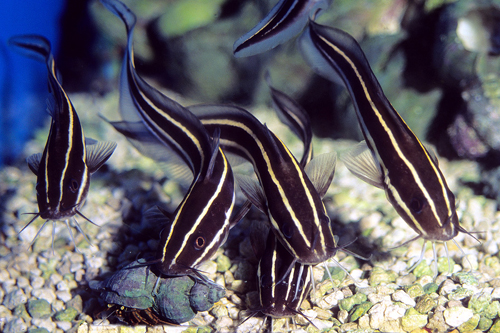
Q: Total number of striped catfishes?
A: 6